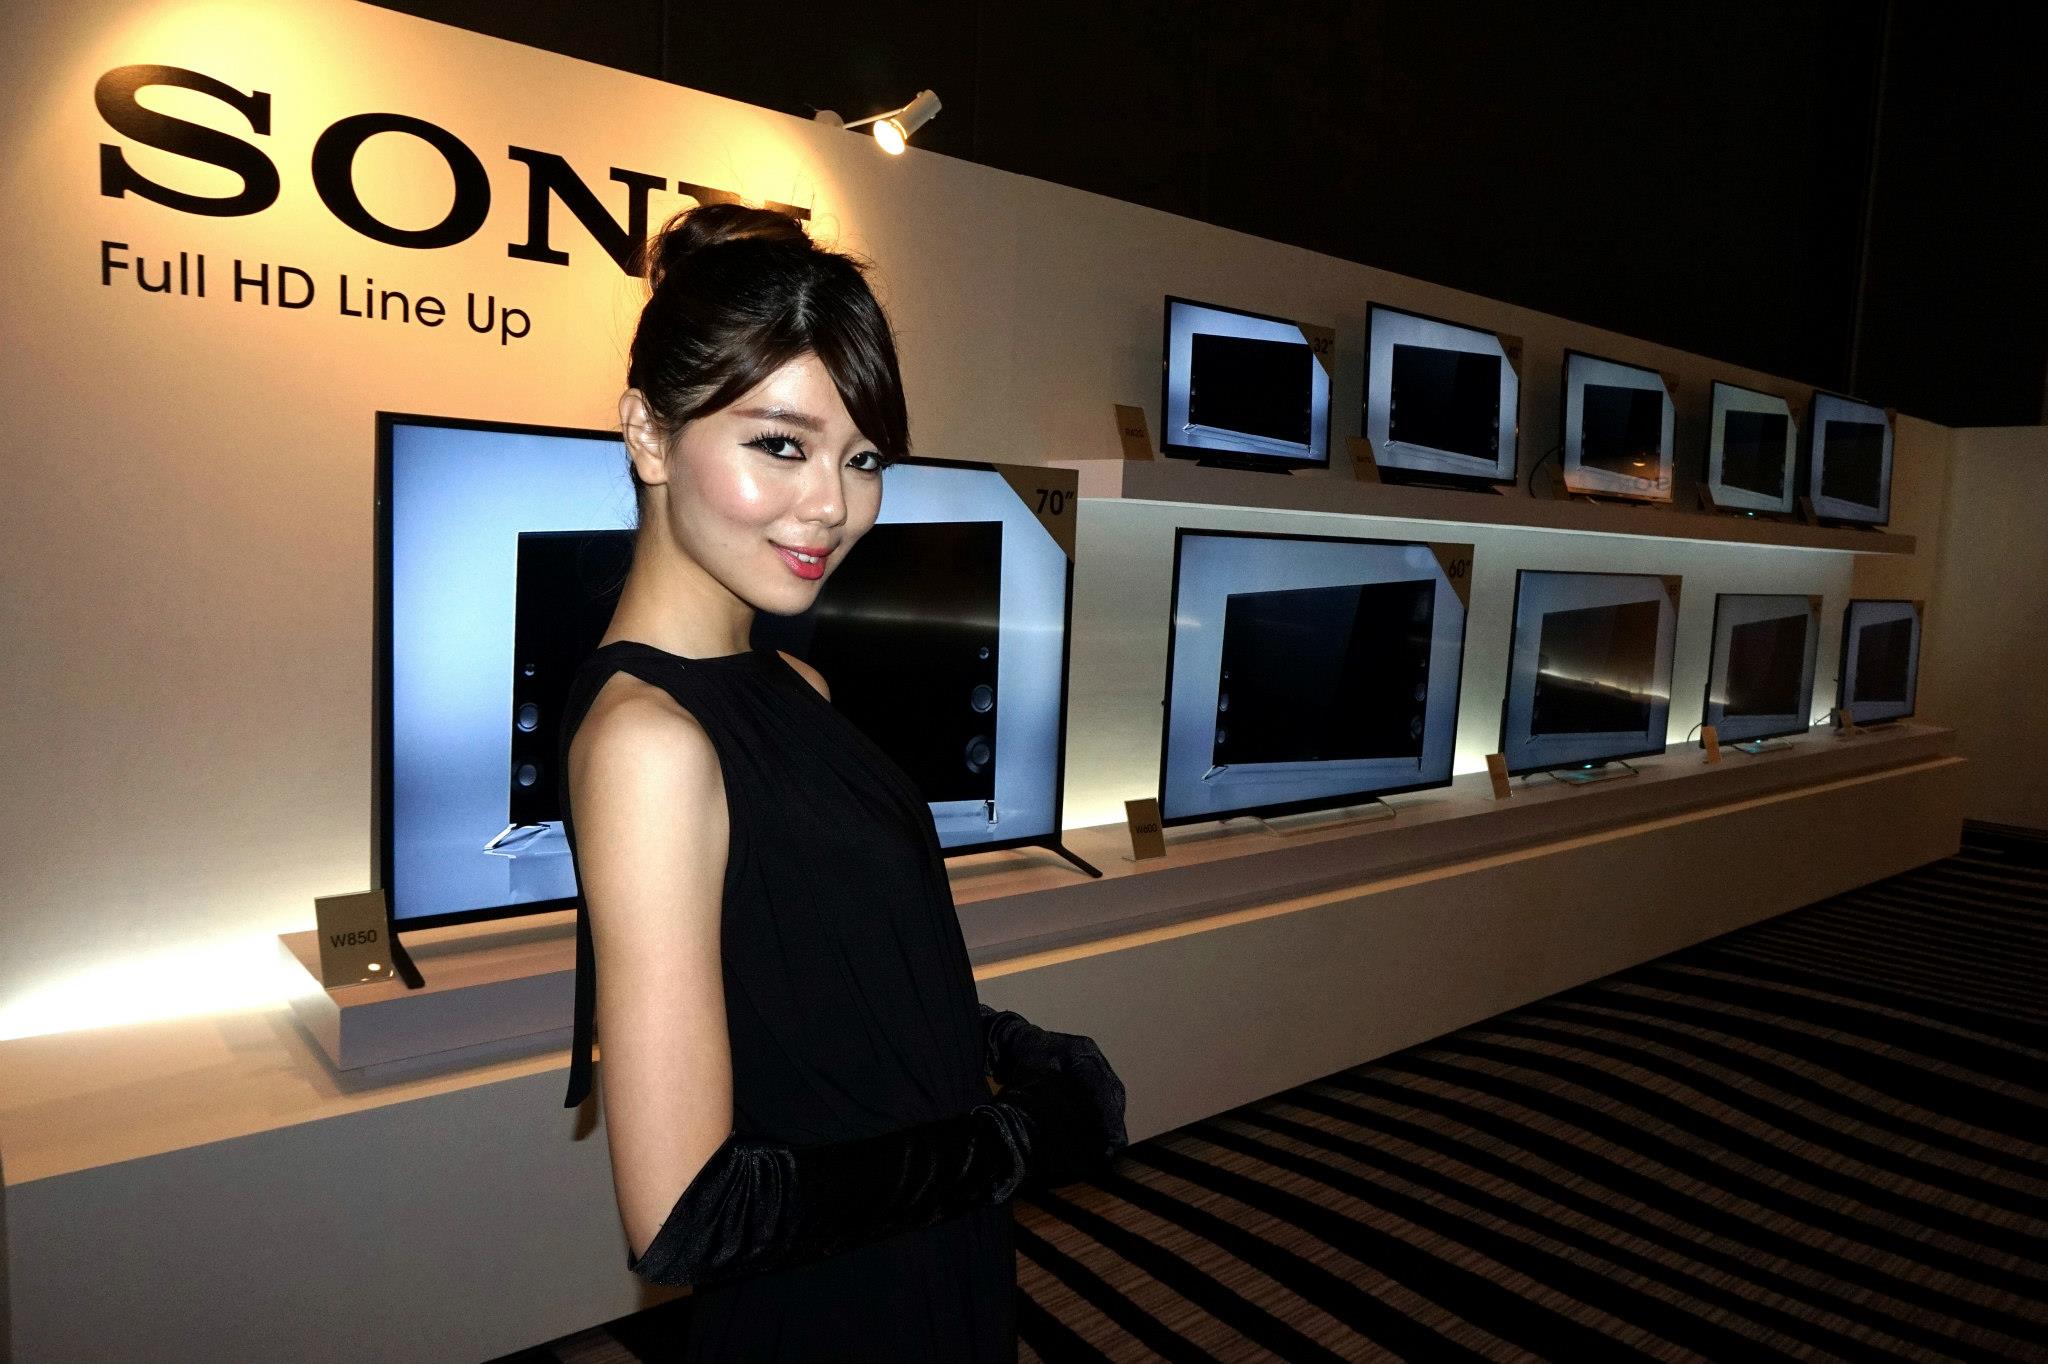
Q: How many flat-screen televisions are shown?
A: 10